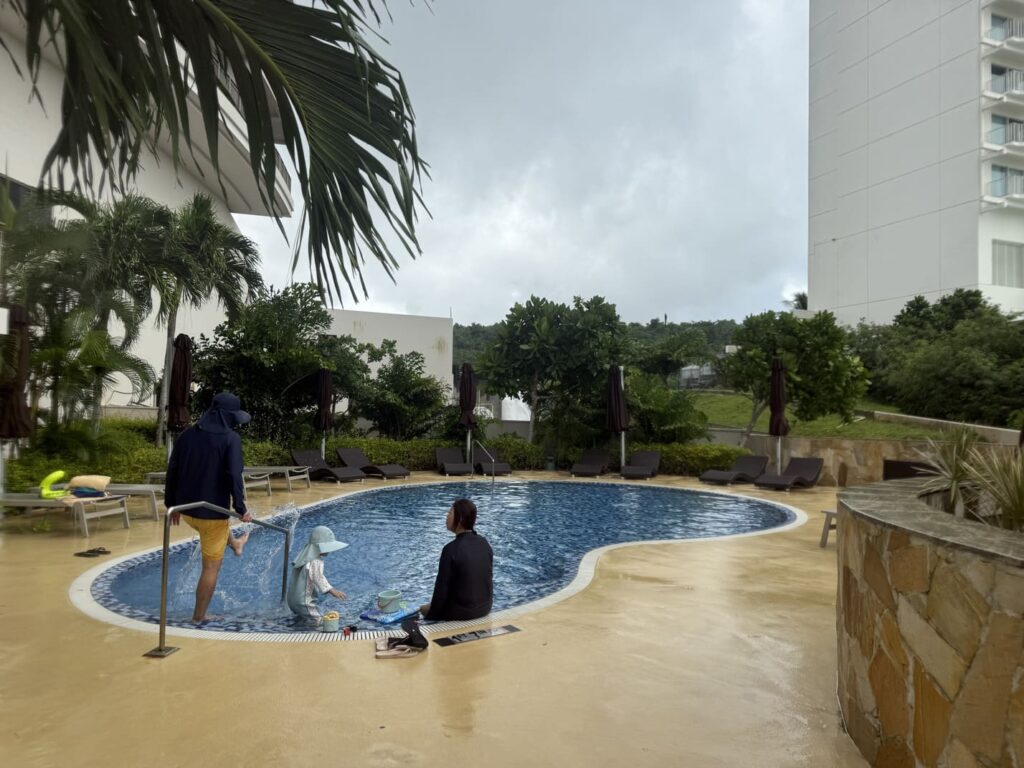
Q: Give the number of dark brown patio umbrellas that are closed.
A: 6